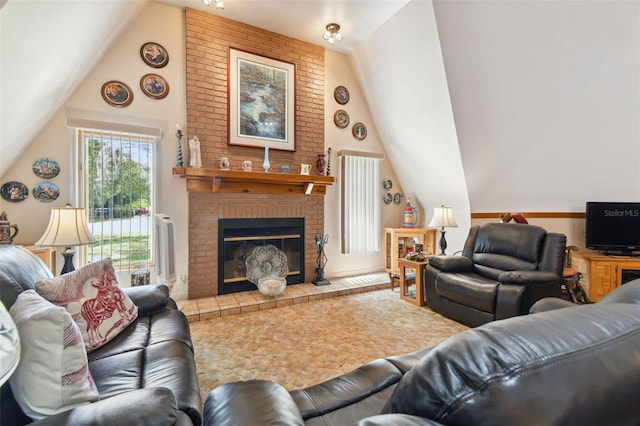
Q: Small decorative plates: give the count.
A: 12